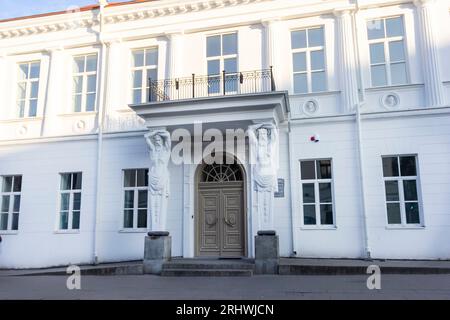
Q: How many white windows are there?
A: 11